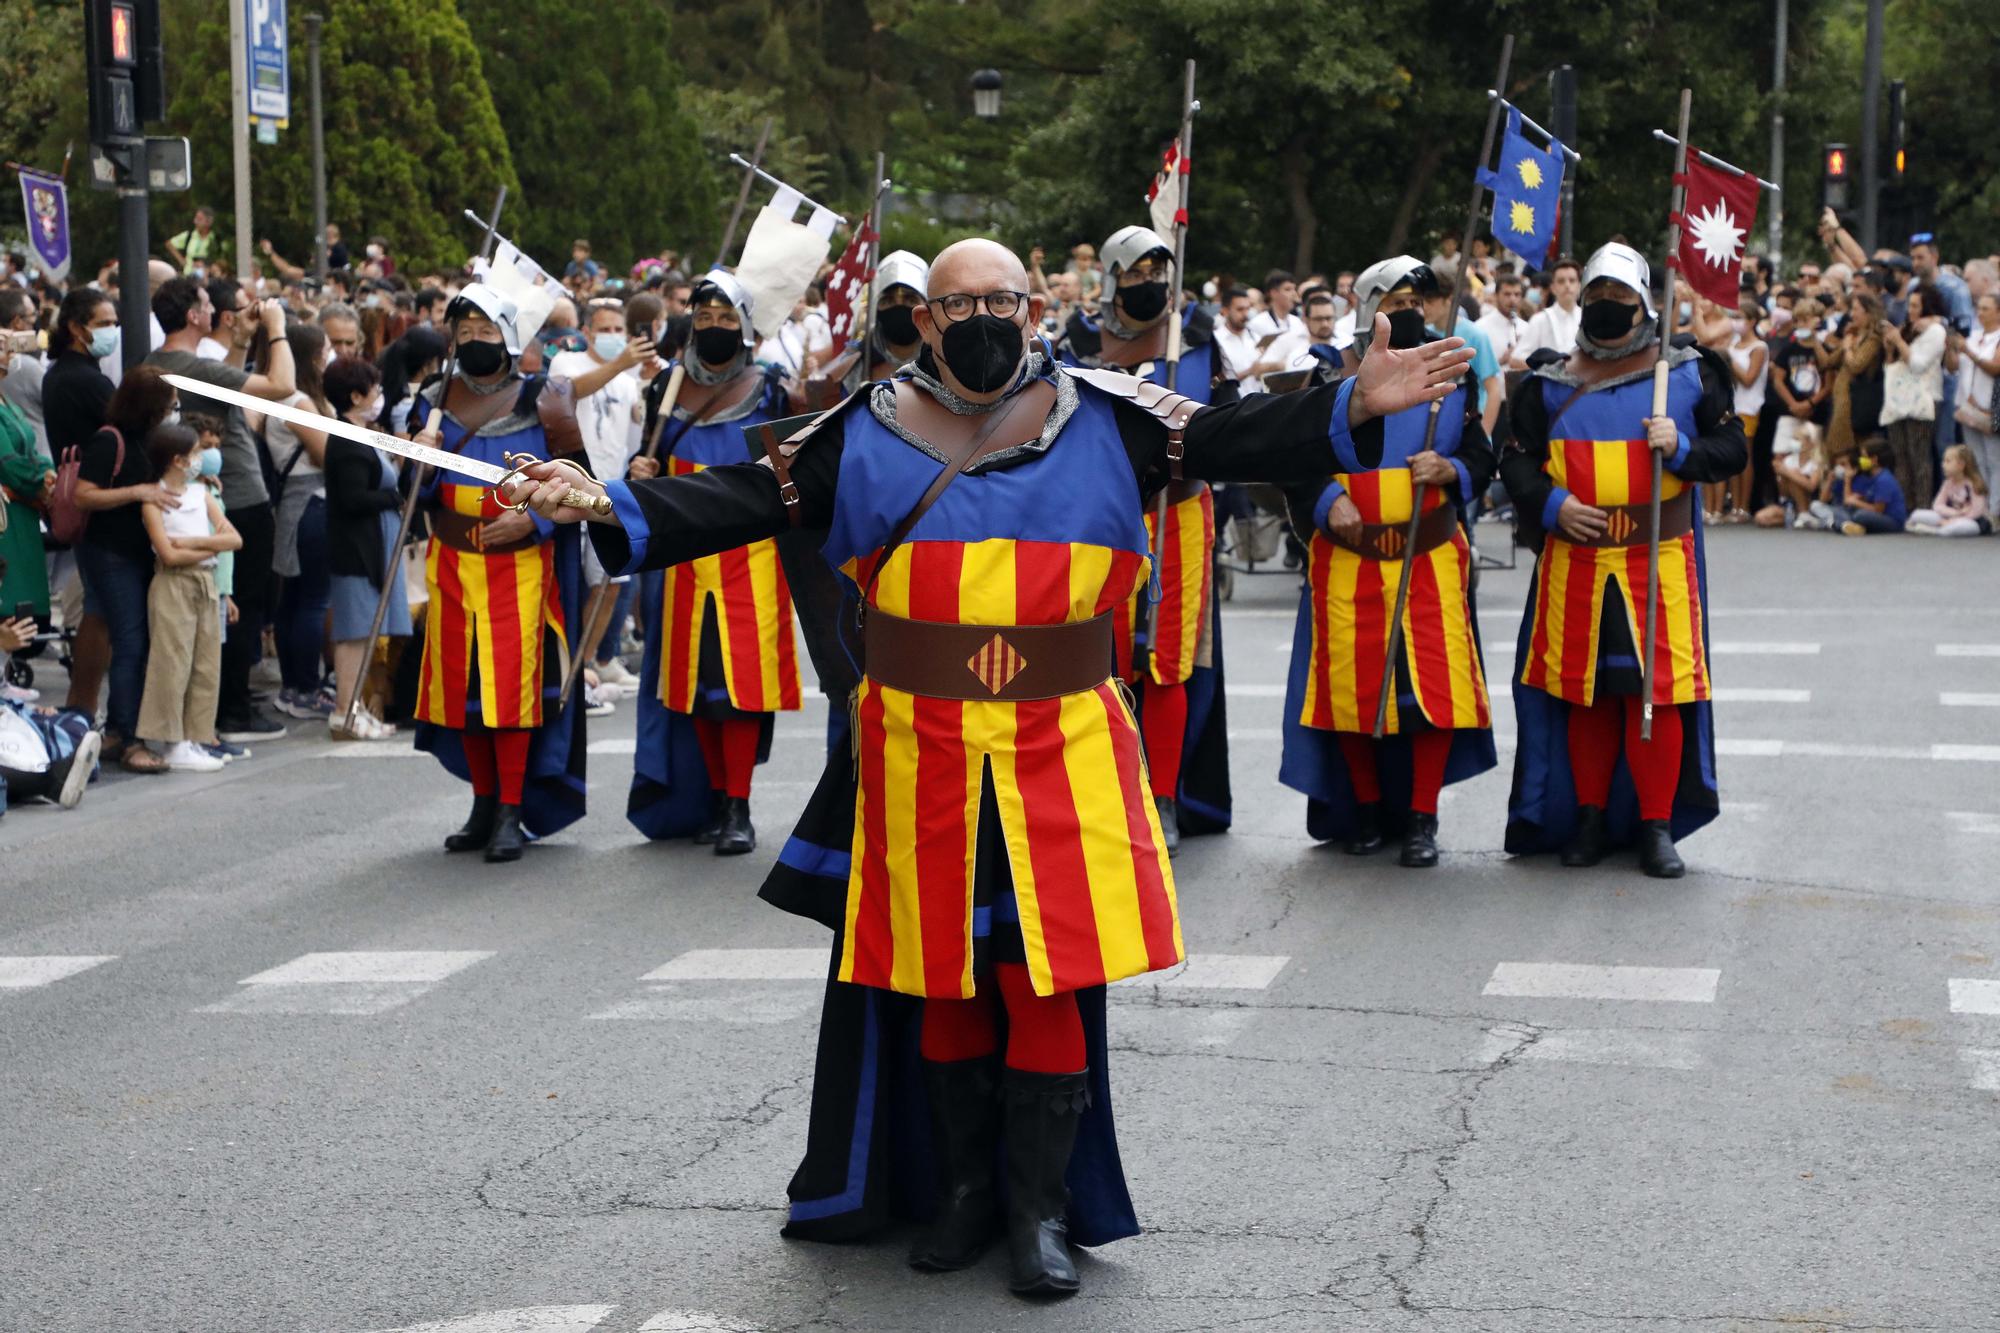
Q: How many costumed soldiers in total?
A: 7